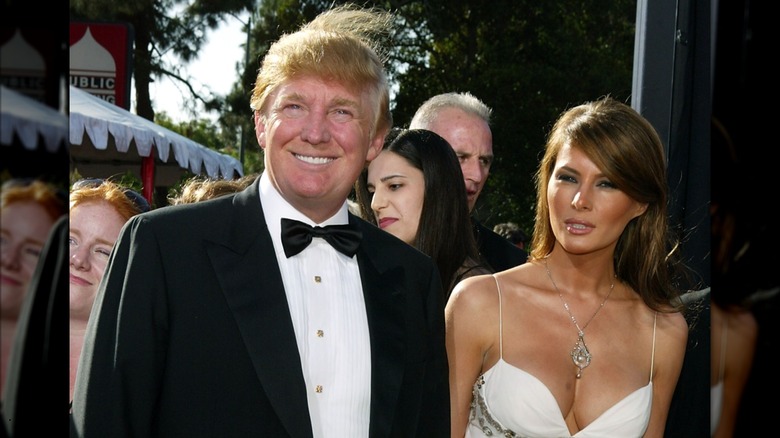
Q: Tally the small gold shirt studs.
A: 3